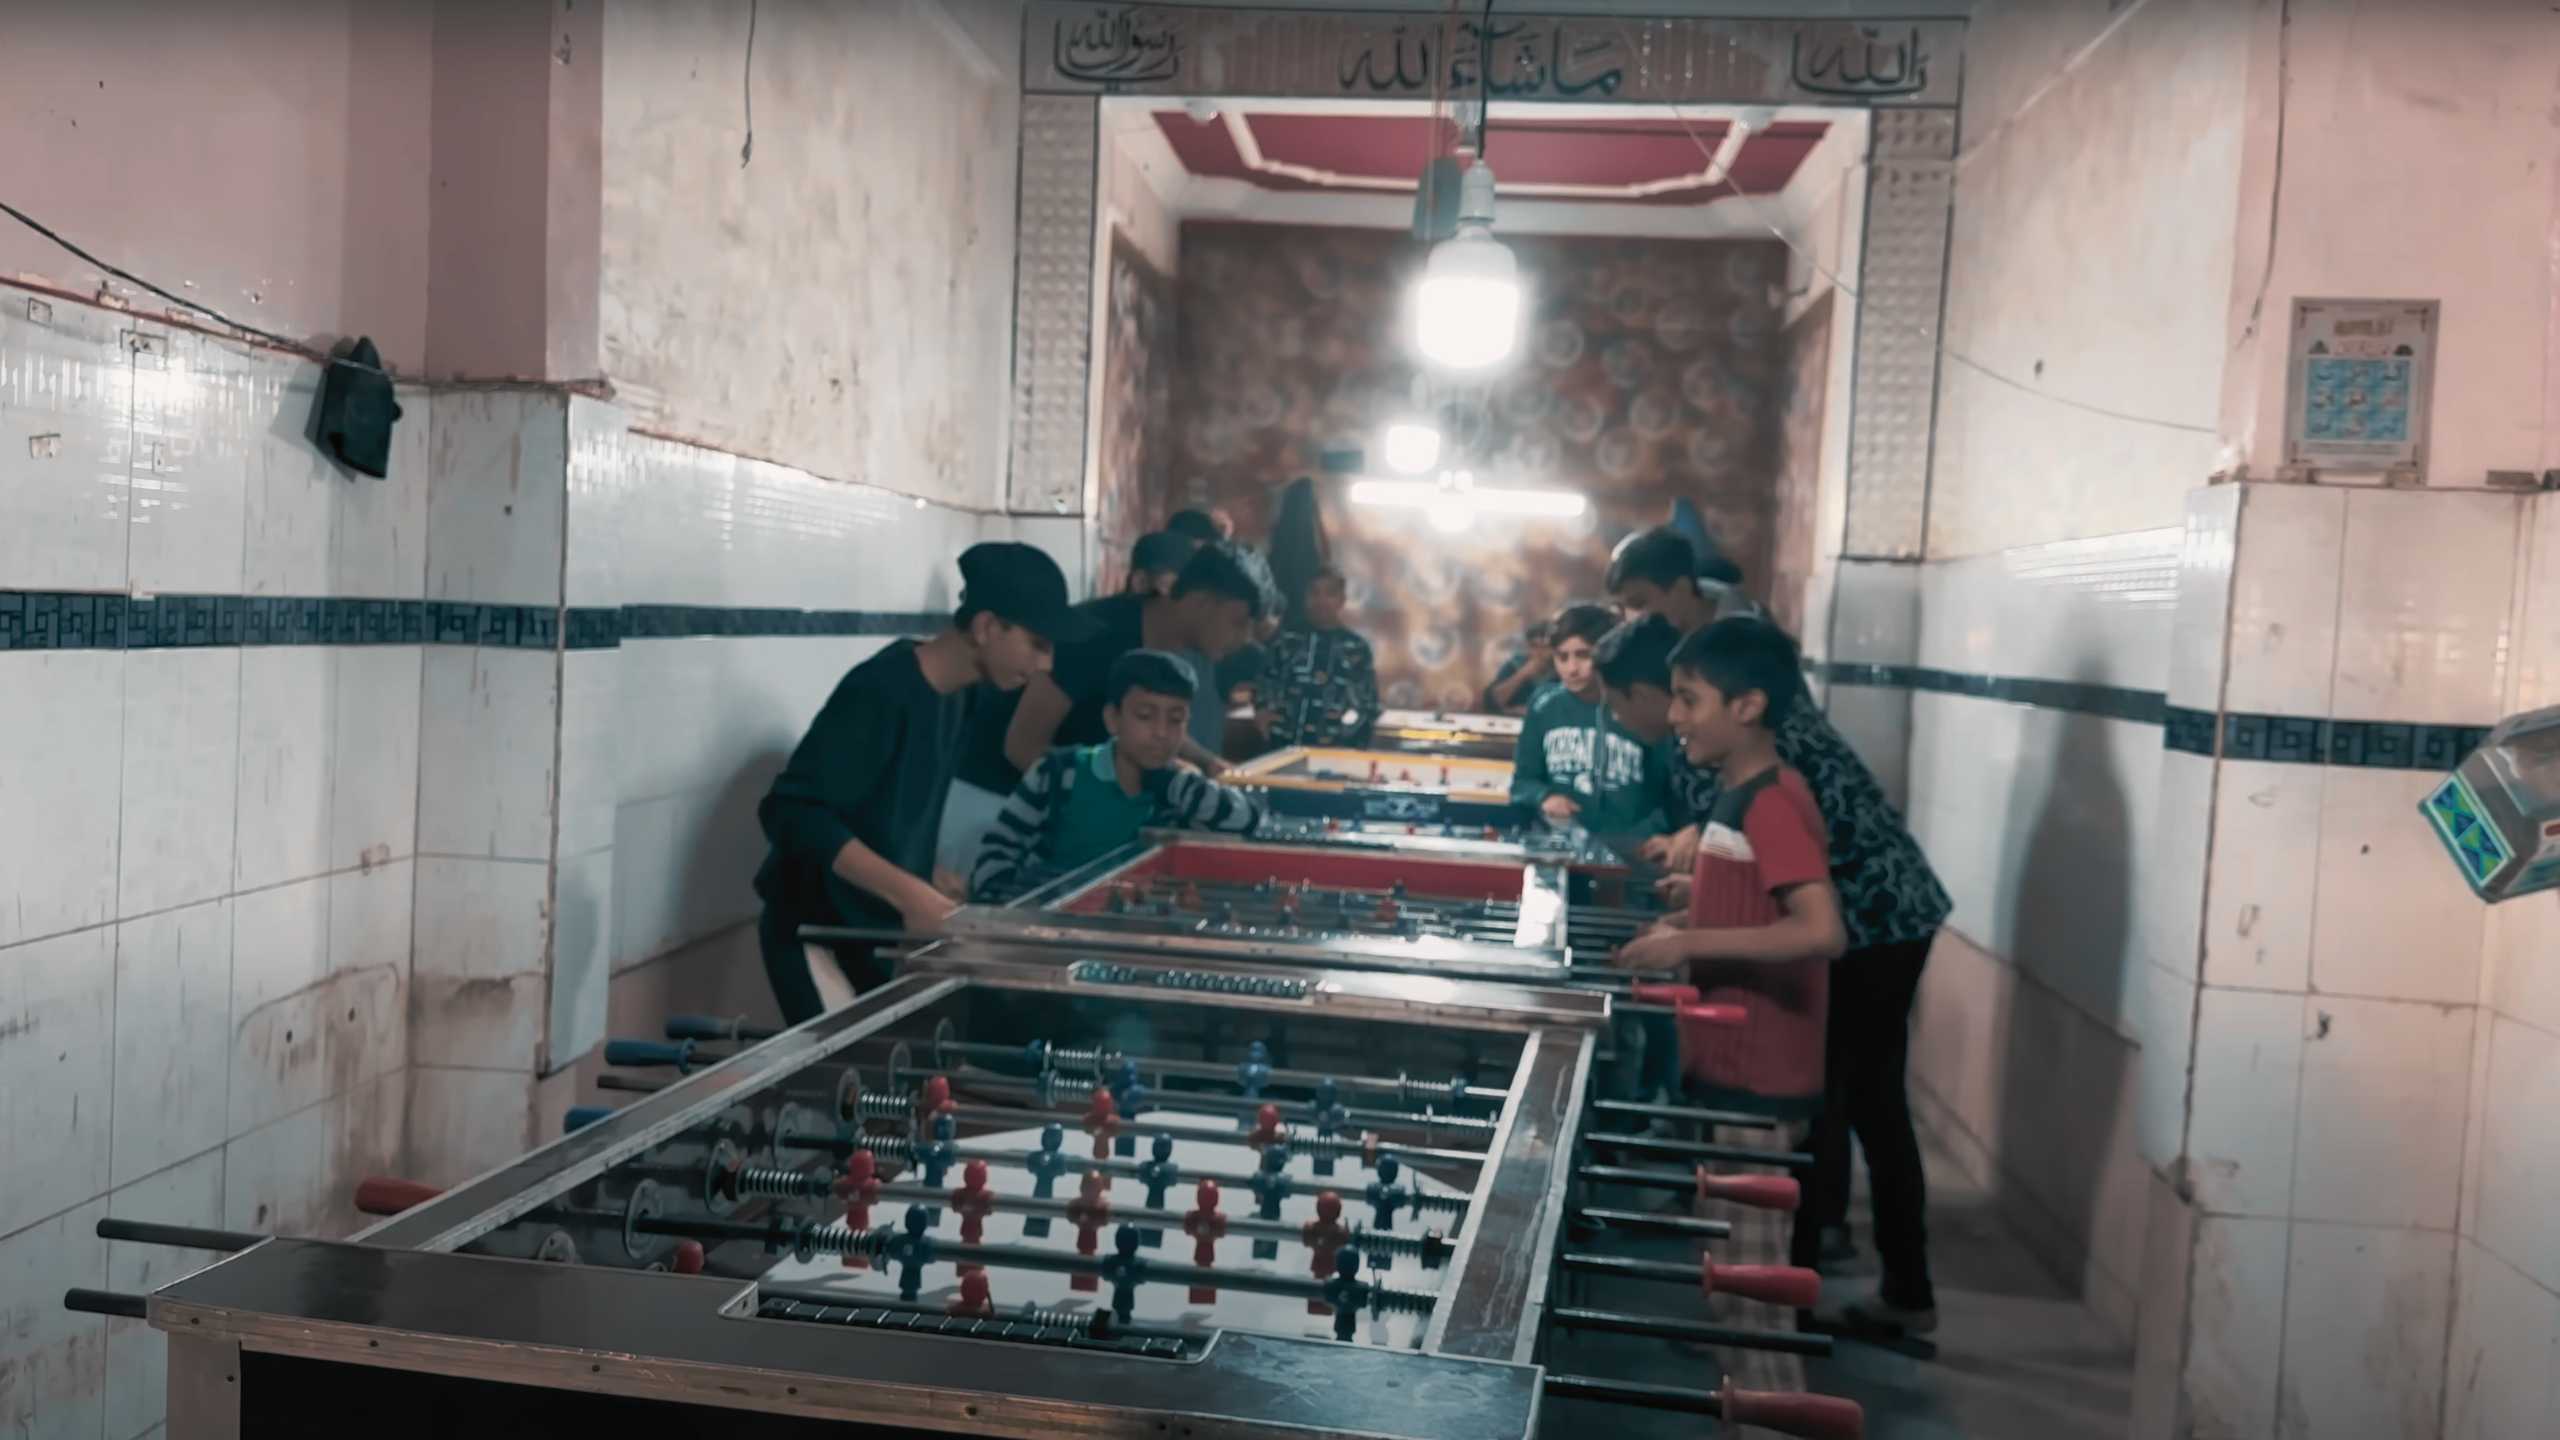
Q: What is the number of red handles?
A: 6